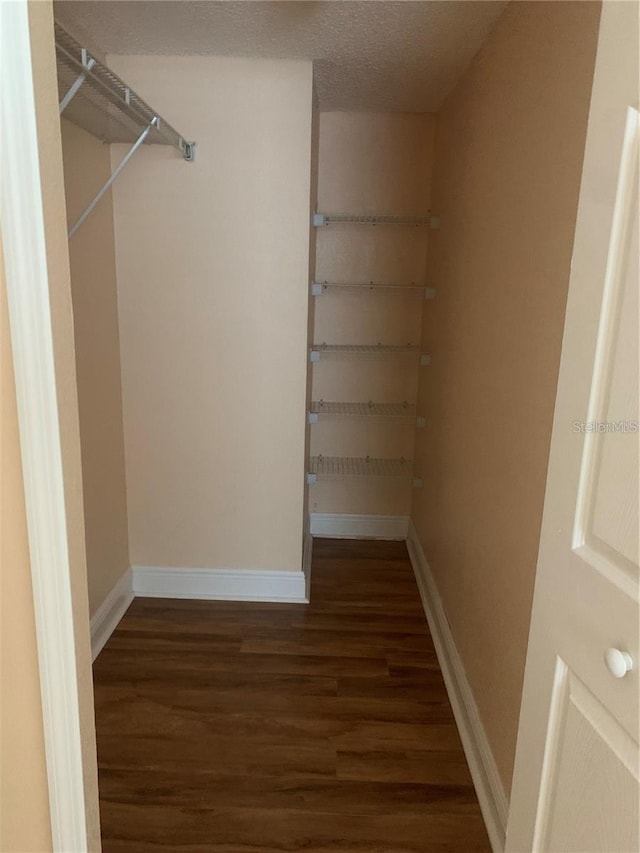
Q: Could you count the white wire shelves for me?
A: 6